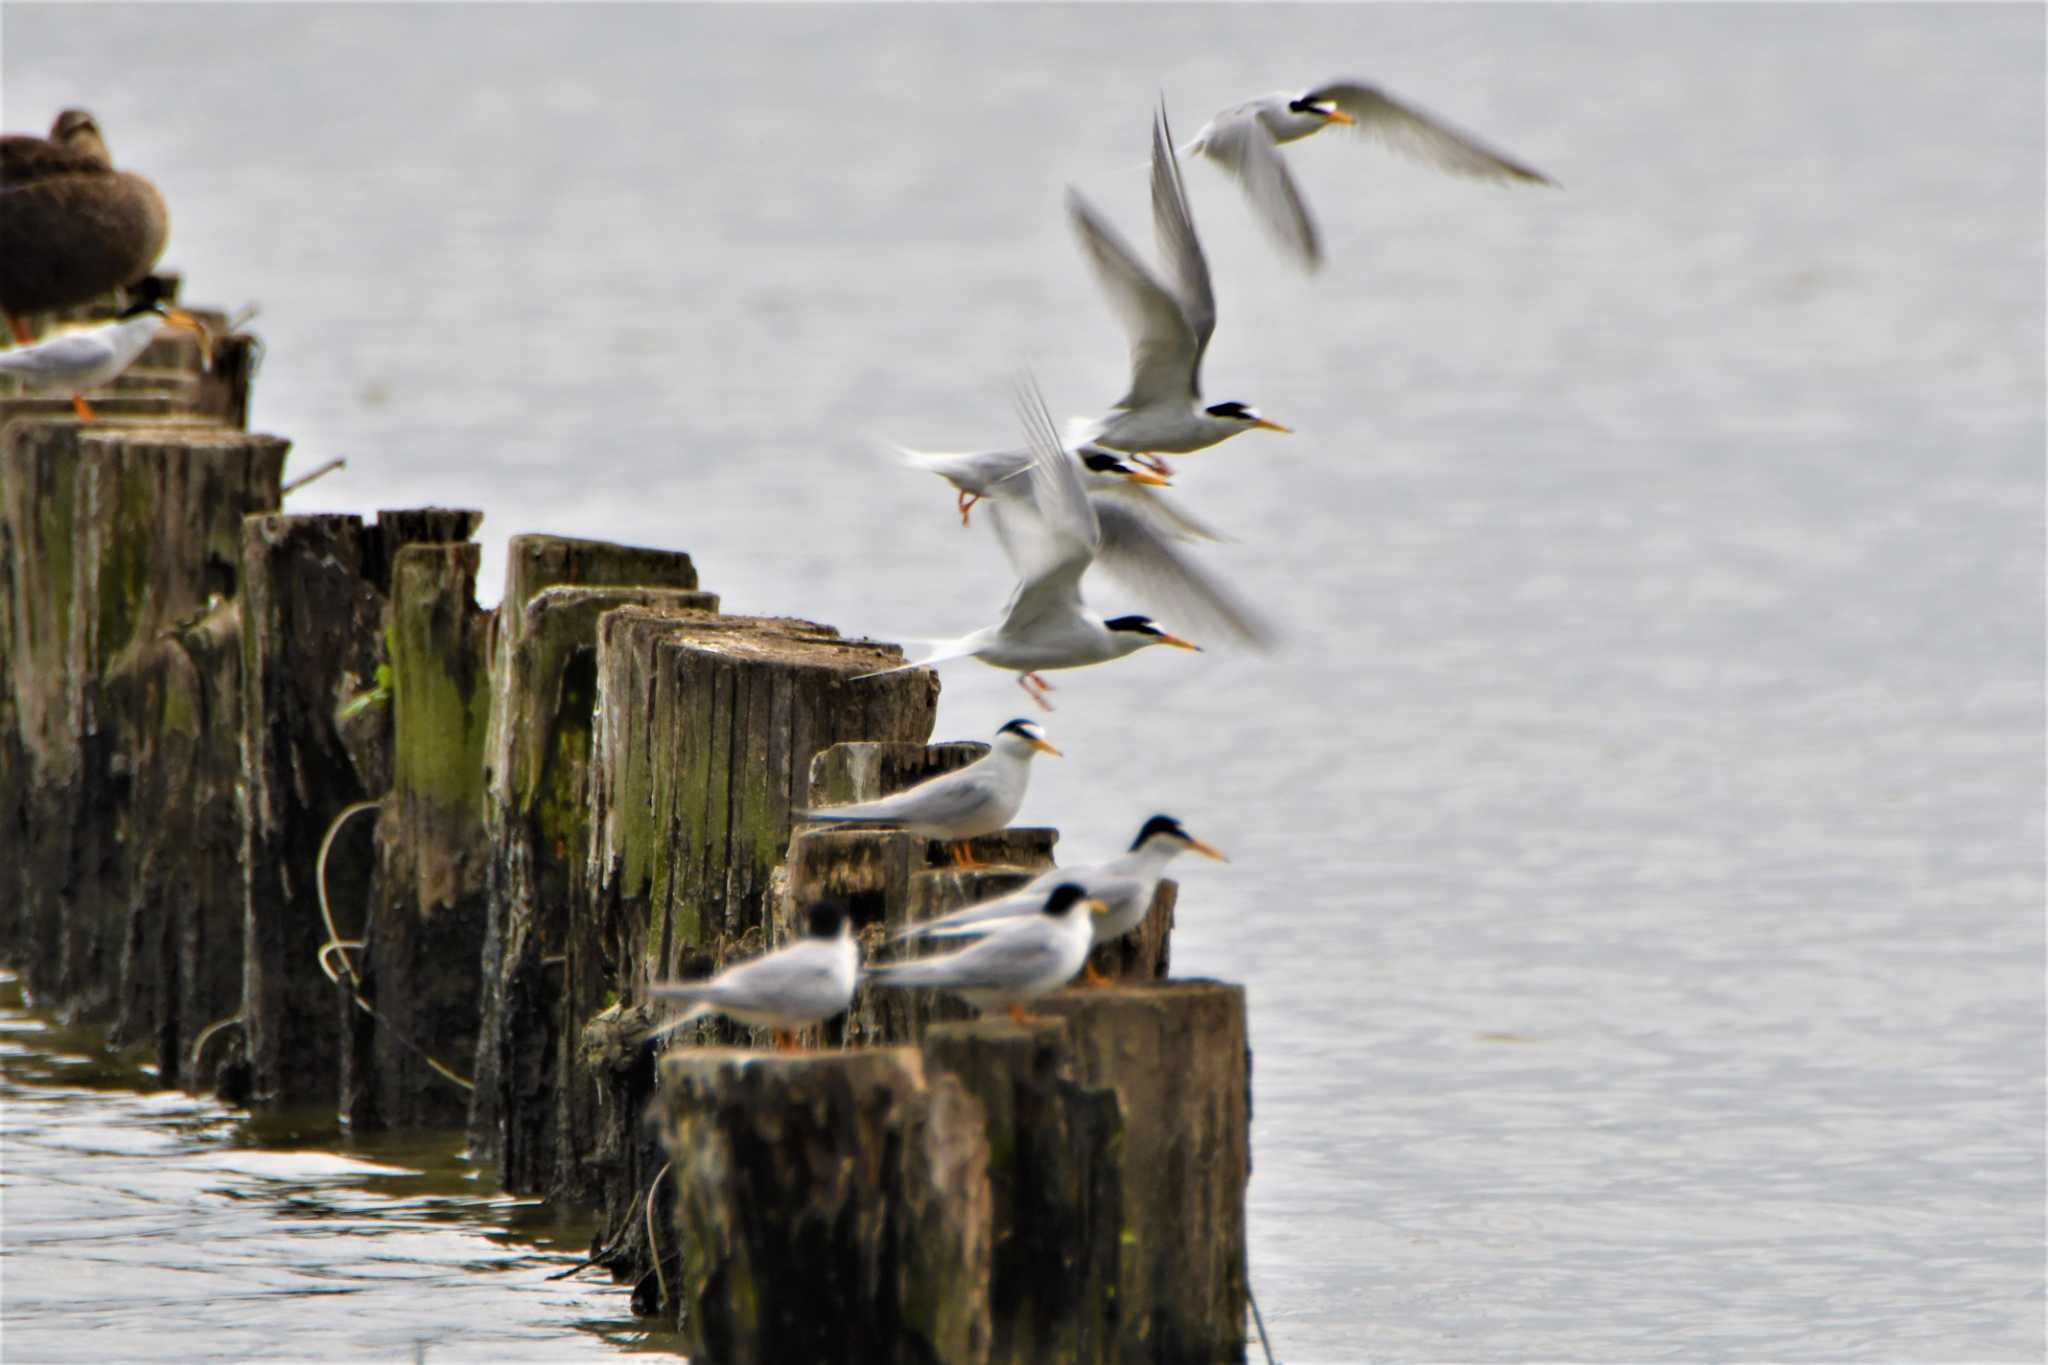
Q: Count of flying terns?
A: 4